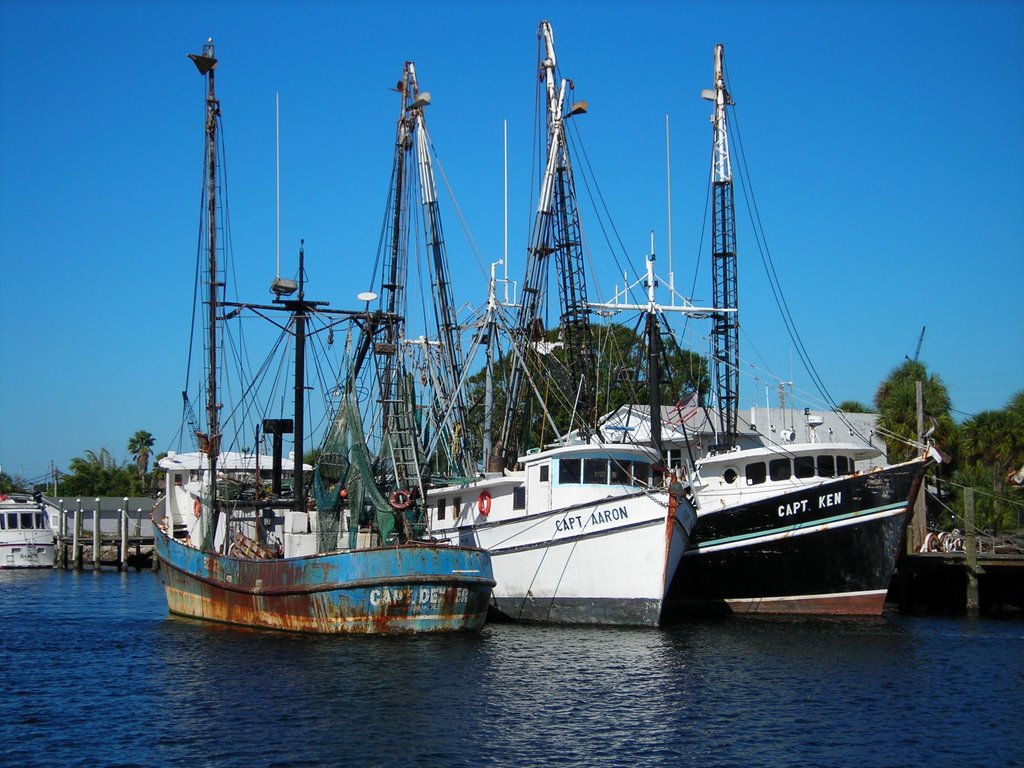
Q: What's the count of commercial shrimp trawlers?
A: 3